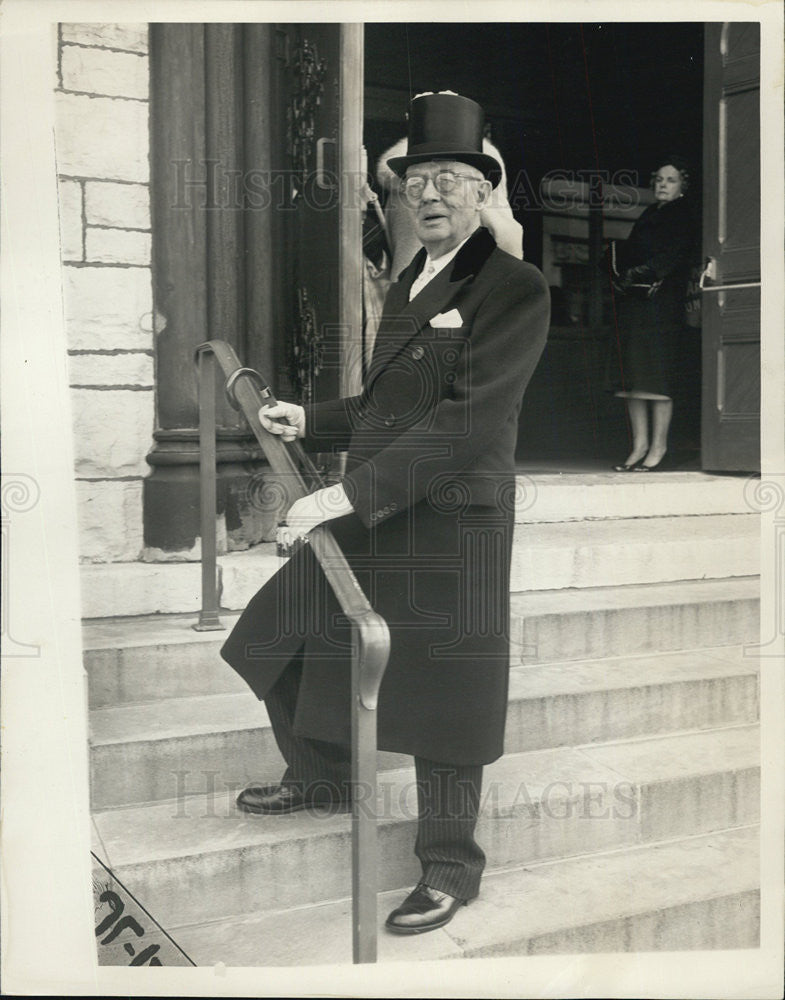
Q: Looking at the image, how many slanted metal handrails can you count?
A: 1